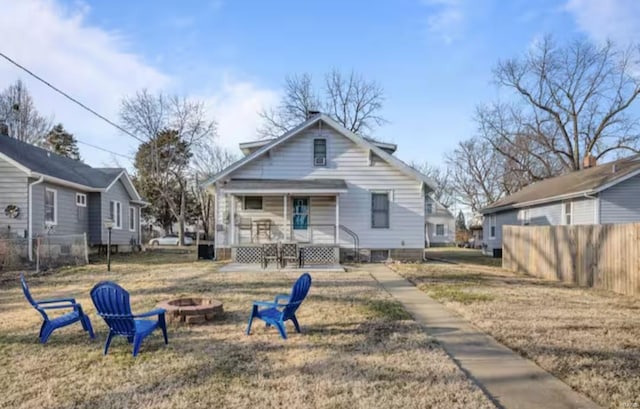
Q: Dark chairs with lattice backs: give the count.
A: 2